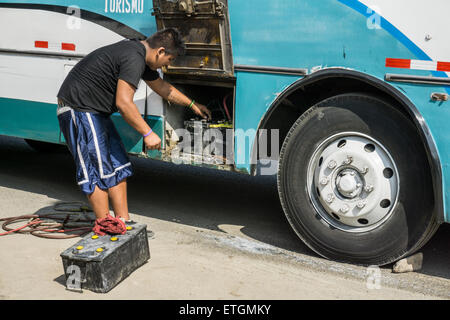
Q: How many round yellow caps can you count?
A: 5